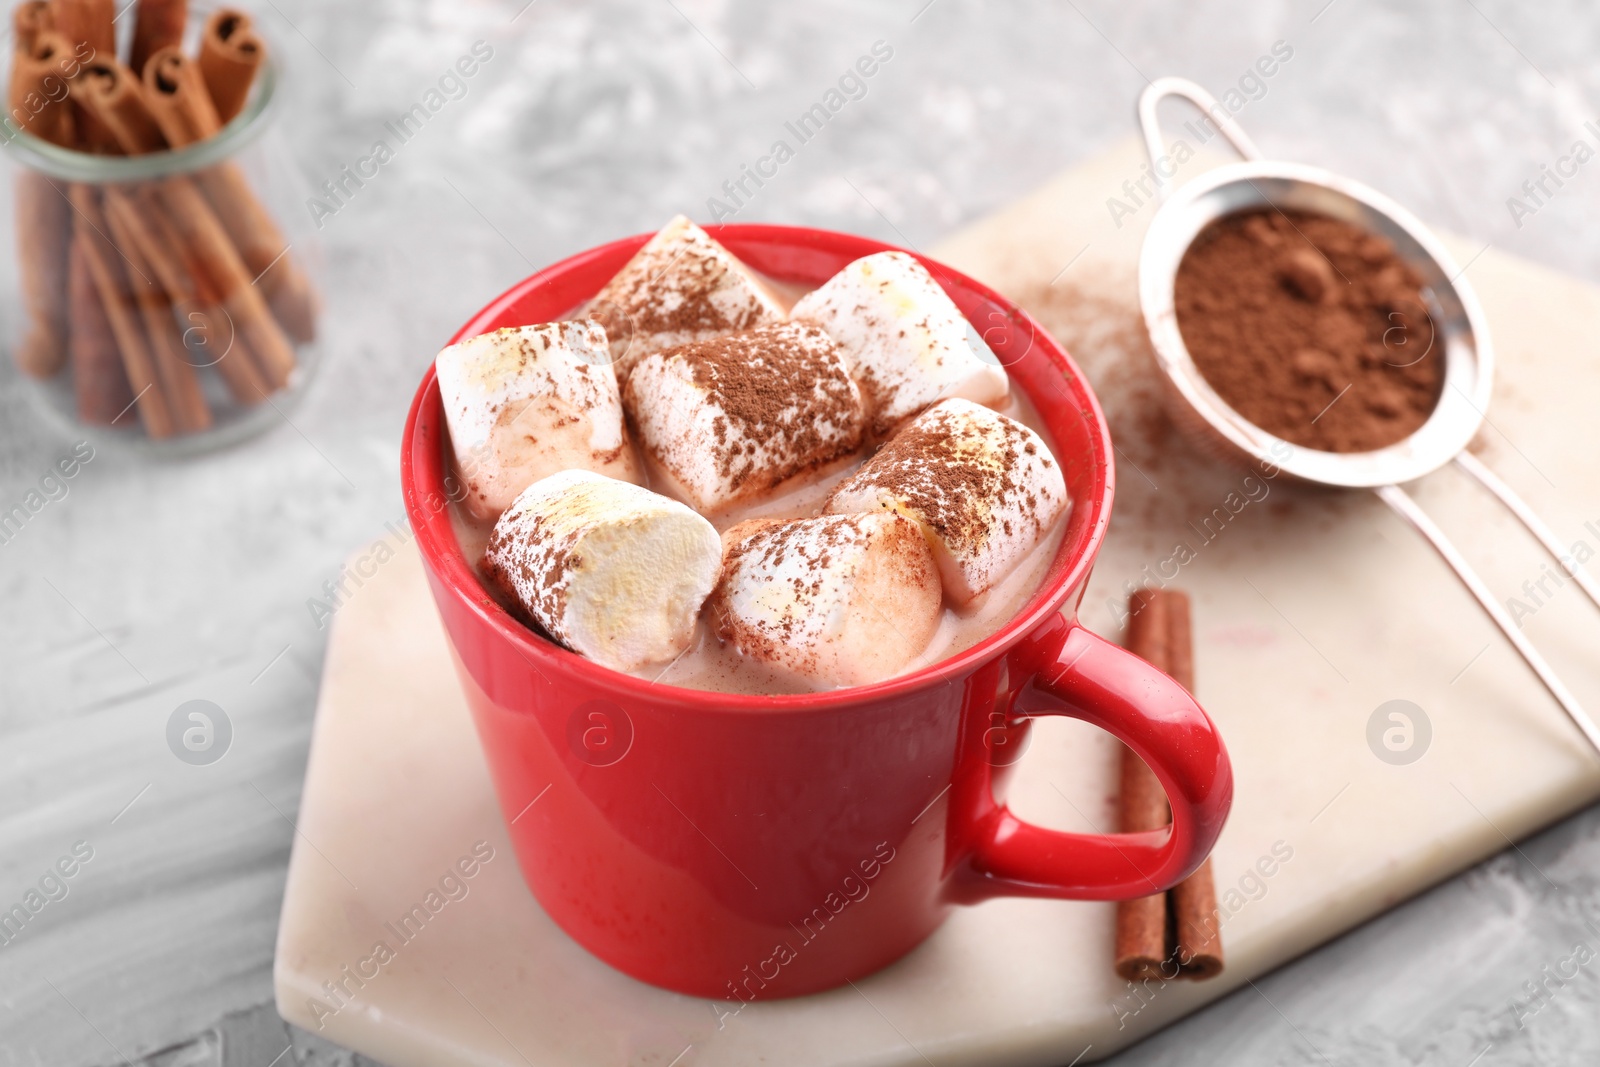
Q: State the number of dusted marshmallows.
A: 7